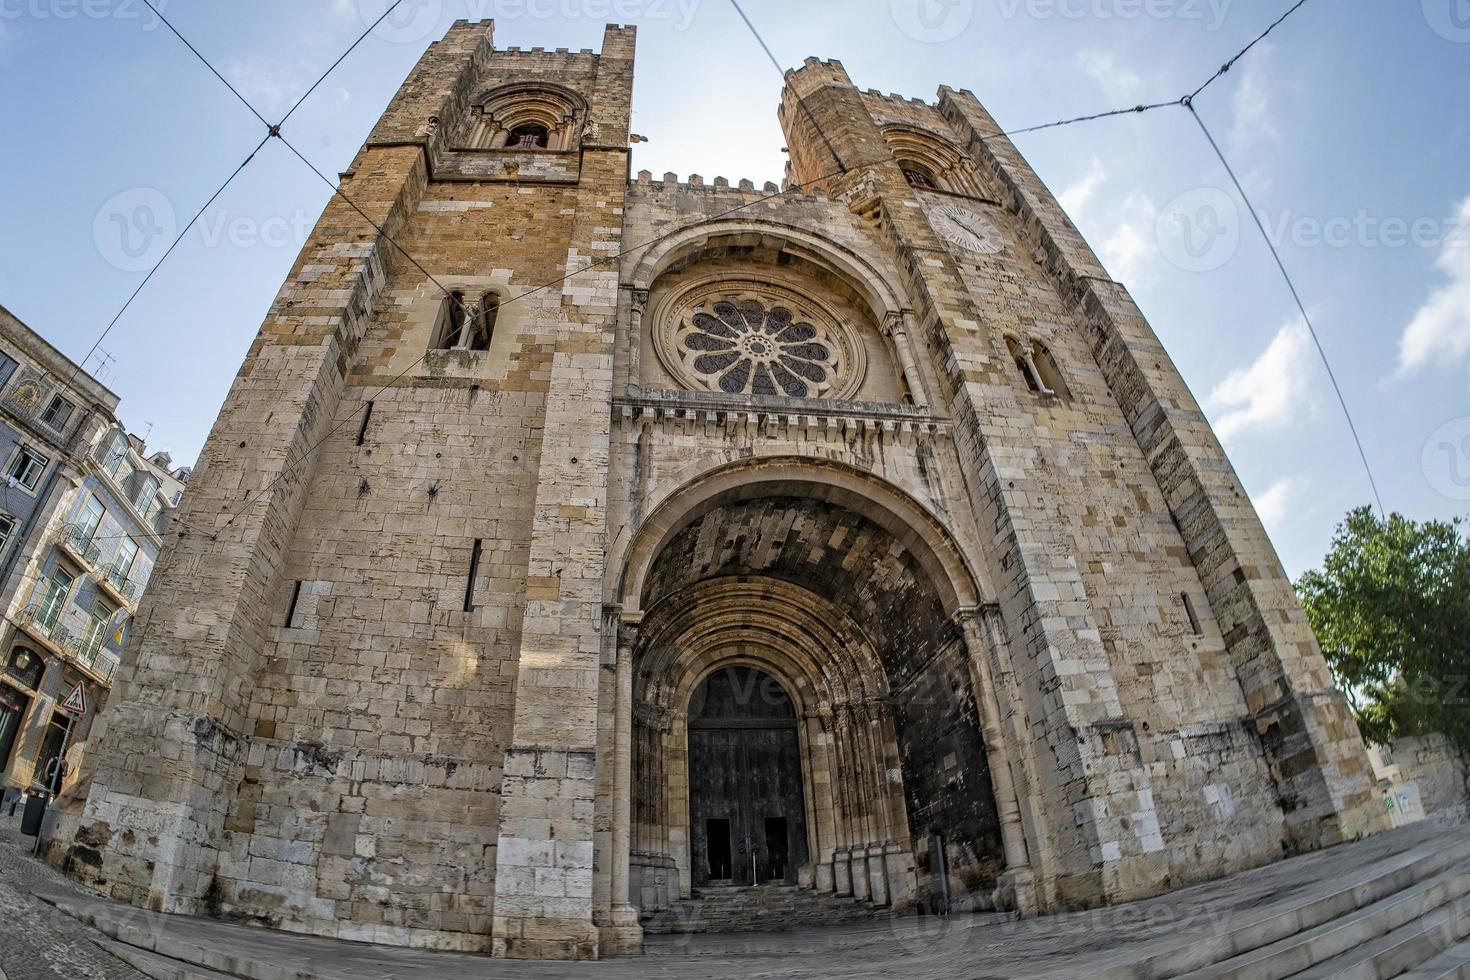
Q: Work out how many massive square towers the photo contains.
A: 2